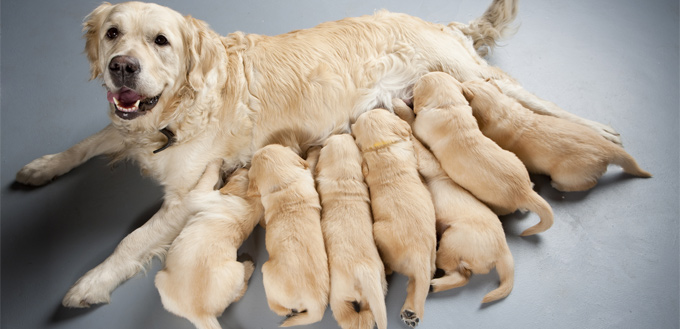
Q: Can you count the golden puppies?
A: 7